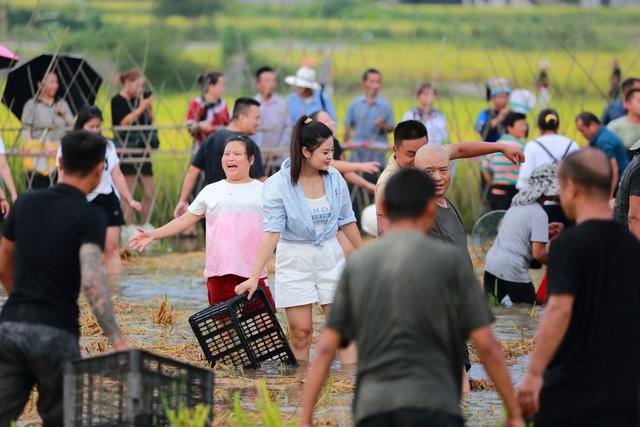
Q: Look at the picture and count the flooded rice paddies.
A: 1